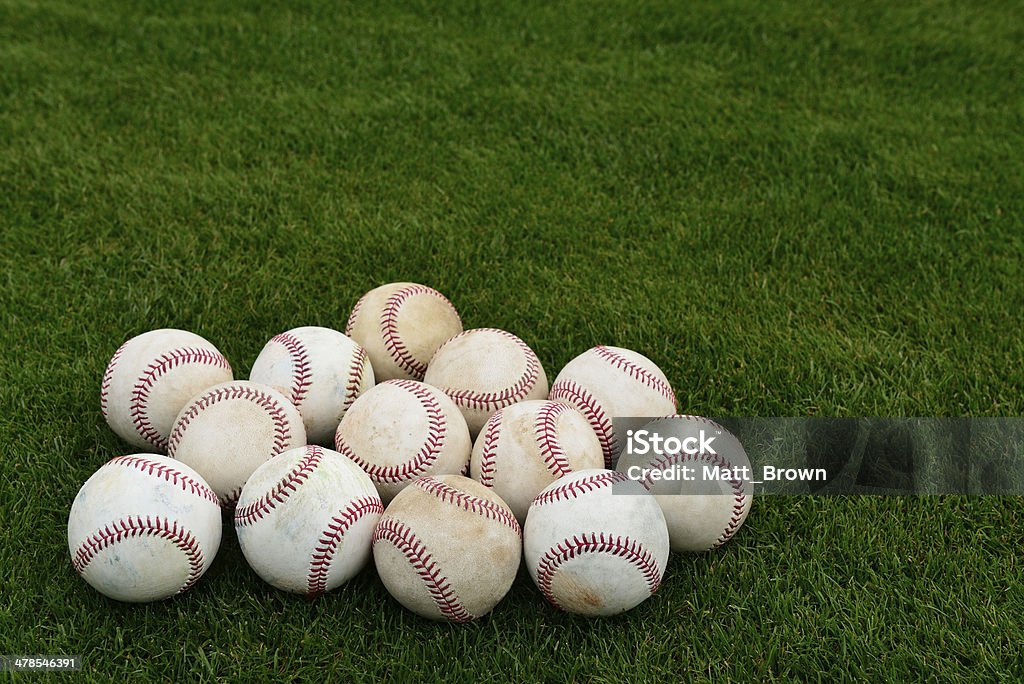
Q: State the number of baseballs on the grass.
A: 13